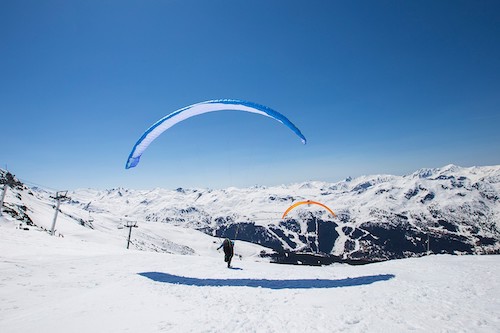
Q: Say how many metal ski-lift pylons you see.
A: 3